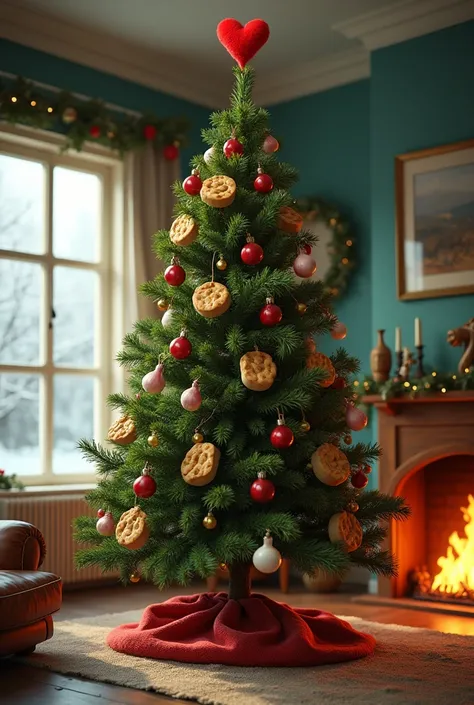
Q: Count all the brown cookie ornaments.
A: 11